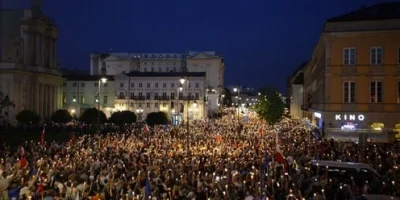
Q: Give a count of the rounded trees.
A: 5